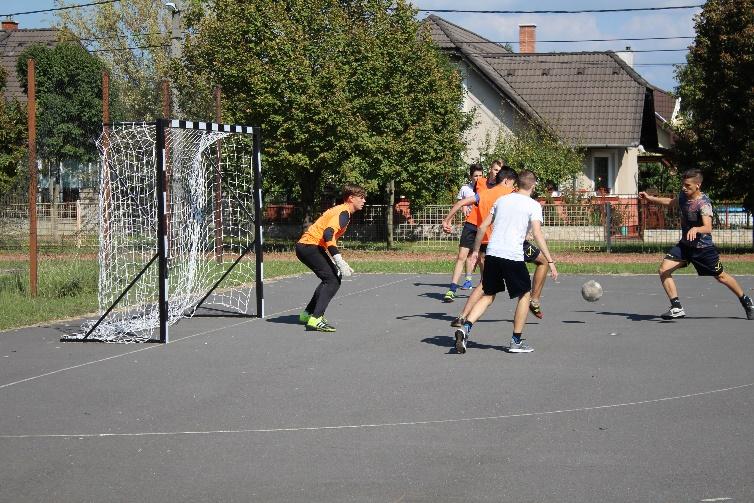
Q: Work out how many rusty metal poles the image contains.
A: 4